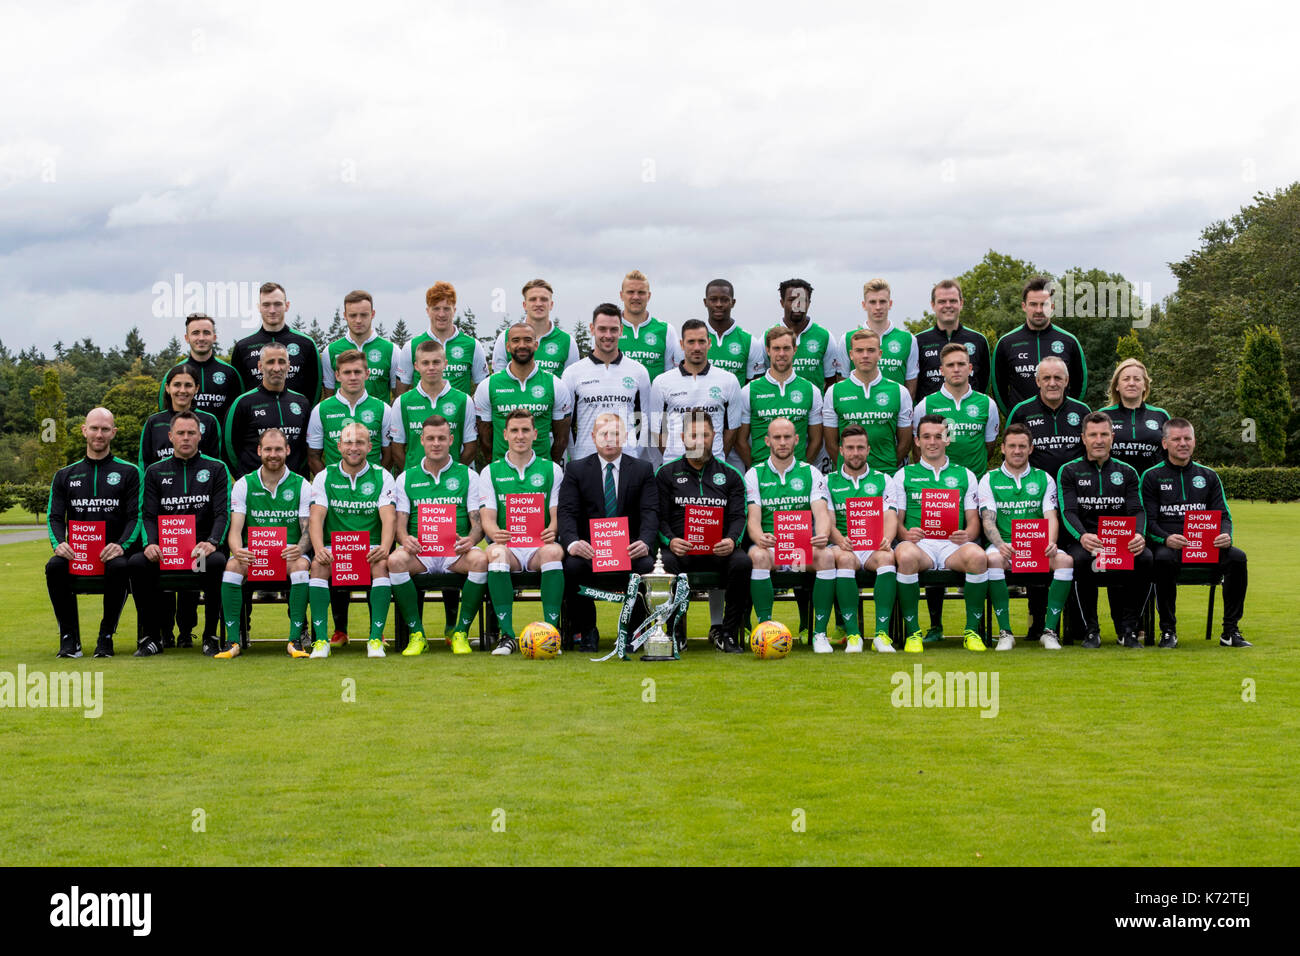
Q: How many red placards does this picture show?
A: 14